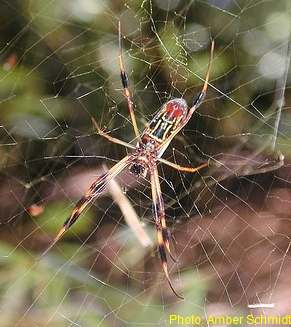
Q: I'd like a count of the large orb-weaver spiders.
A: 1